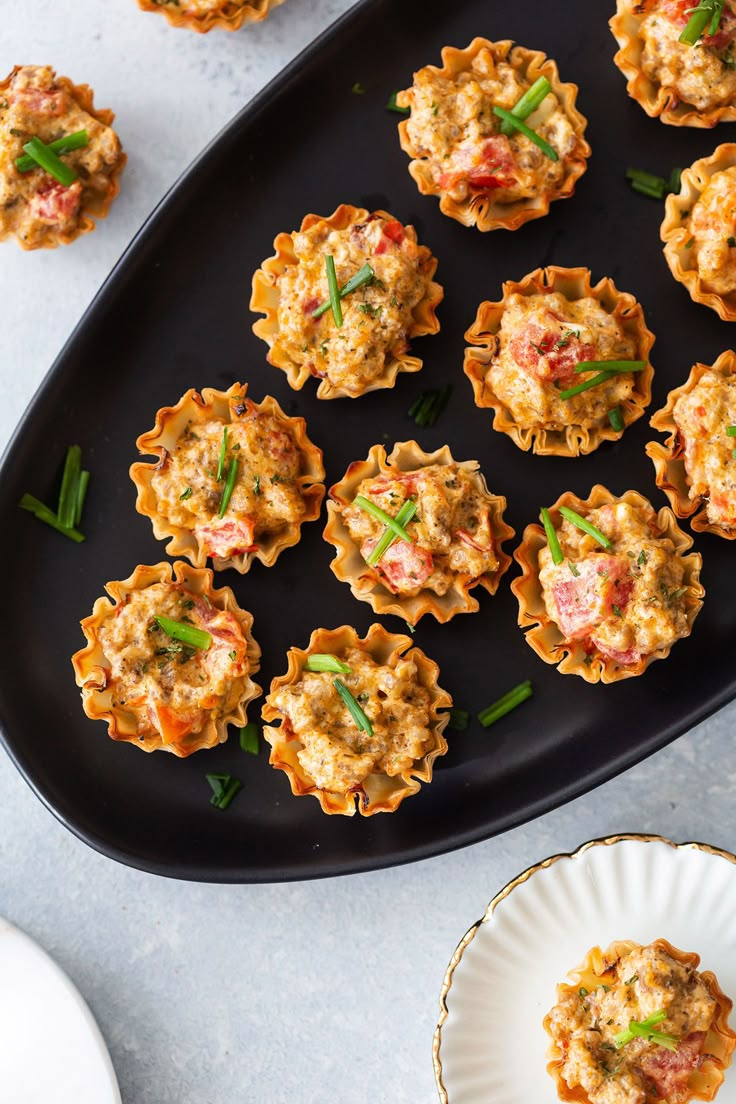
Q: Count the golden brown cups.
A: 14